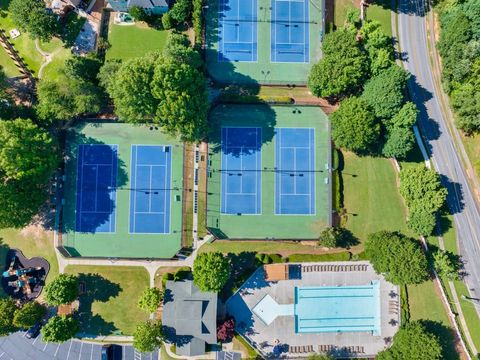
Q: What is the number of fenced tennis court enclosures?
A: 3